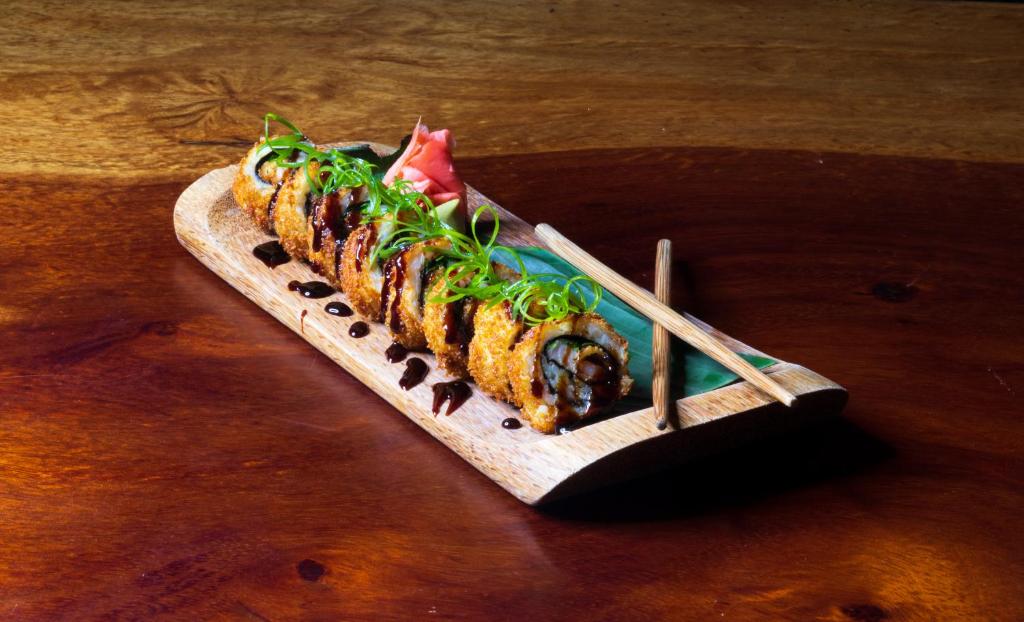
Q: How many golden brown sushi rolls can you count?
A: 8